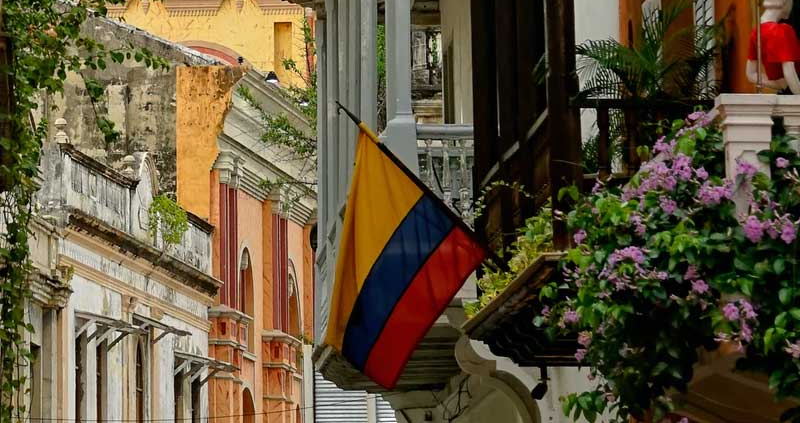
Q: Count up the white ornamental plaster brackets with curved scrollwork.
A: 1